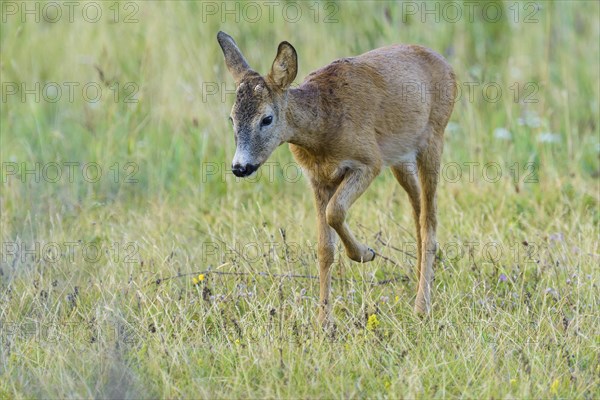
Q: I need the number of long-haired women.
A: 0